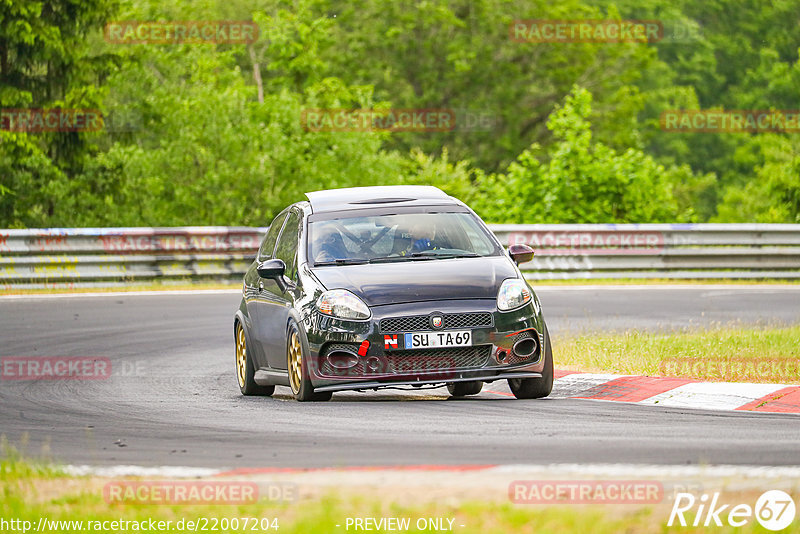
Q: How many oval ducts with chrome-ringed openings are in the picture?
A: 2